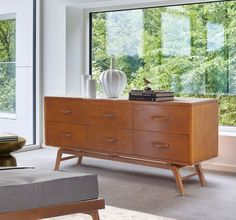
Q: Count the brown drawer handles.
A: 6